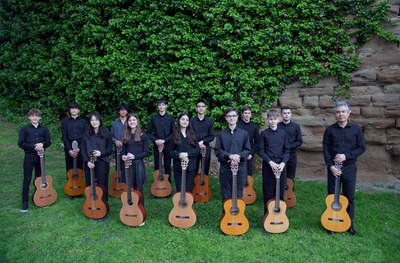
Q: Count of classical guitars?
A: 13